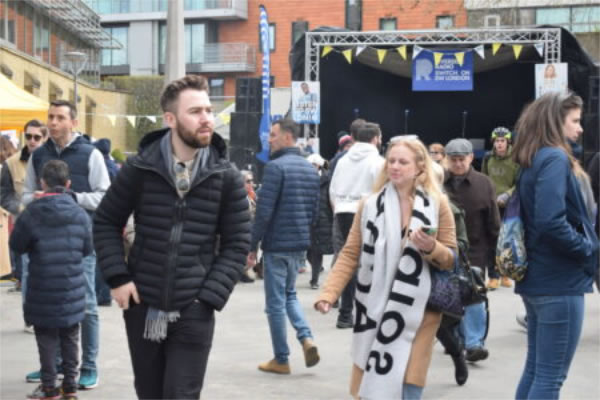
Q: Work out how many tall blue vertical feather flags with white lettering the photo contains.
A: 1